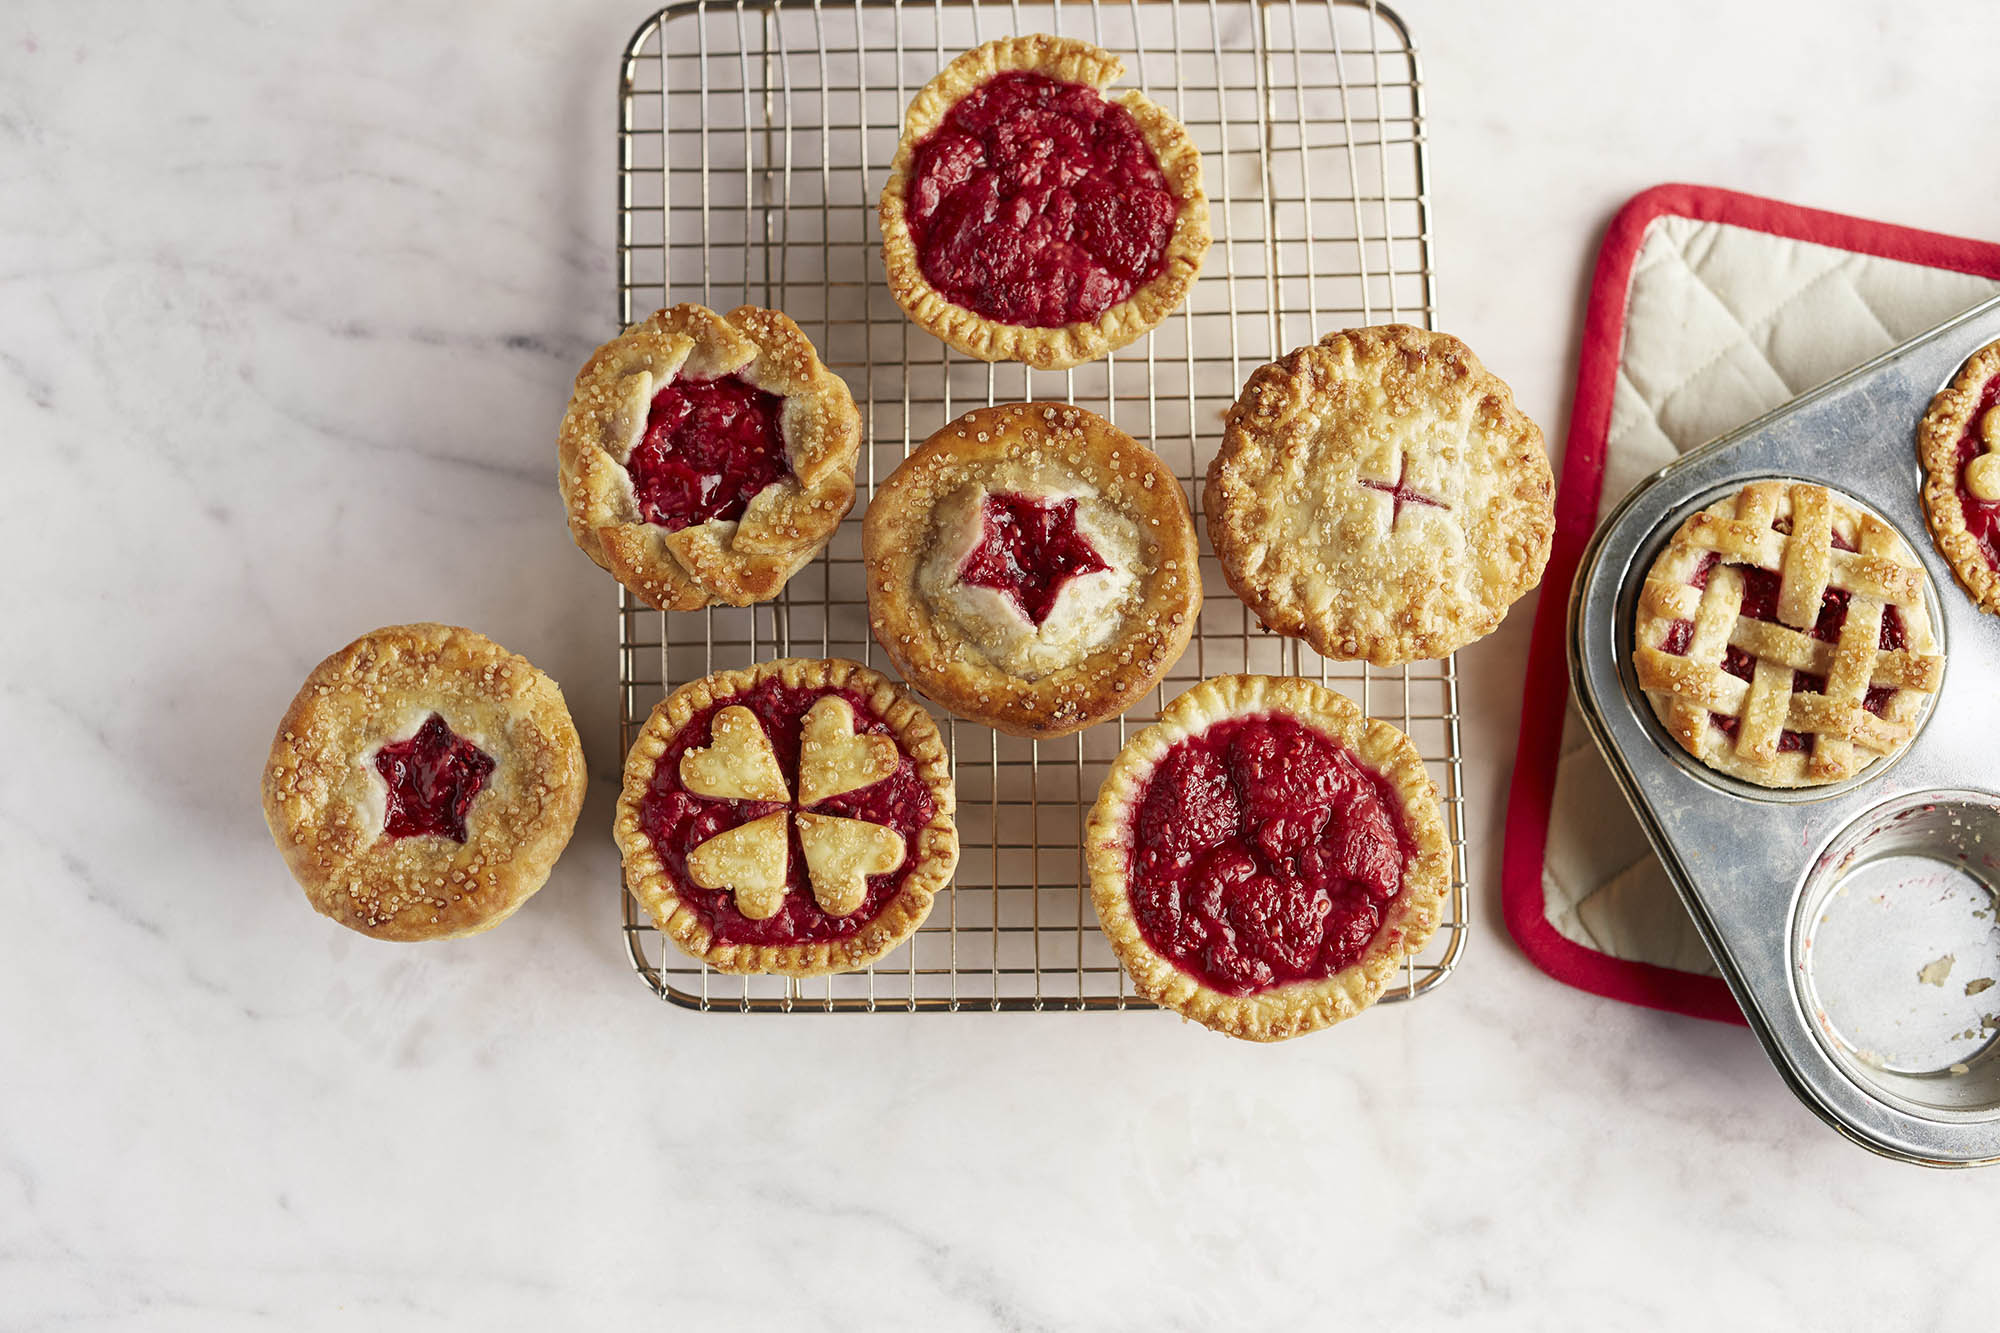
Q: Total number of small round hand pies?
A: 9